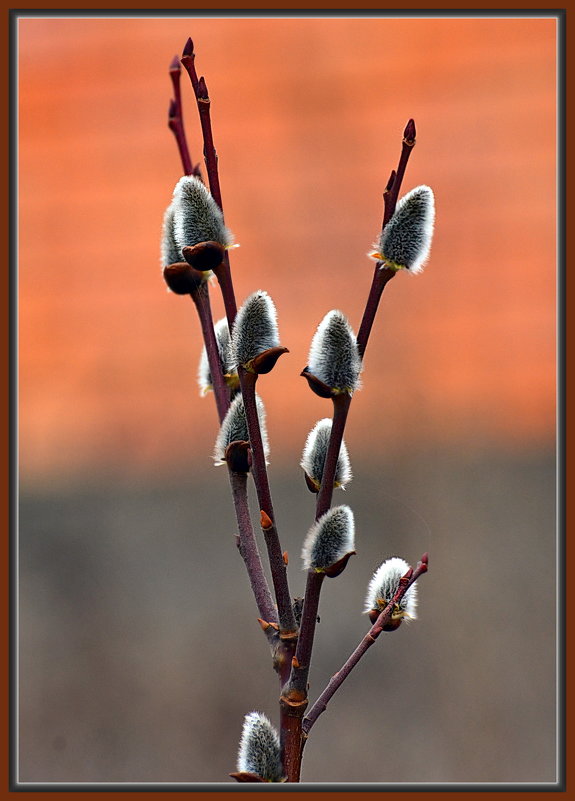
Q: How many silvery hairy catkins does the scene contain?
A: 11